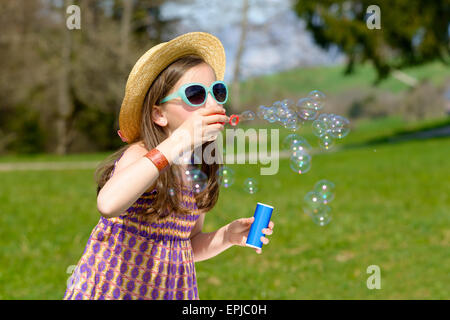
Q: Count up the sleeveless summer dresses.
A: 1